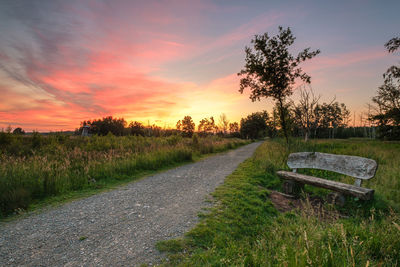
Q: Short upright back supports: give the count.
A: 2